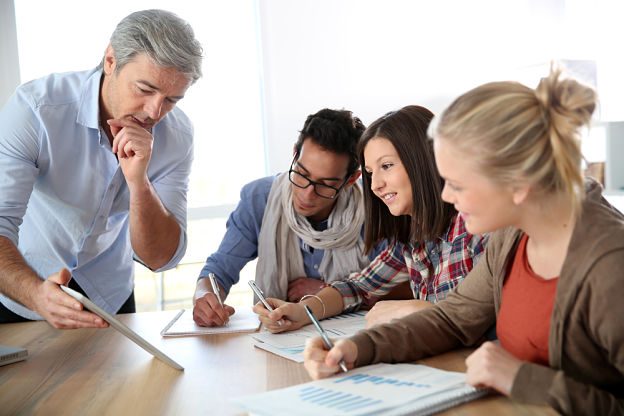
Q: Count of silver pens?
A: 3